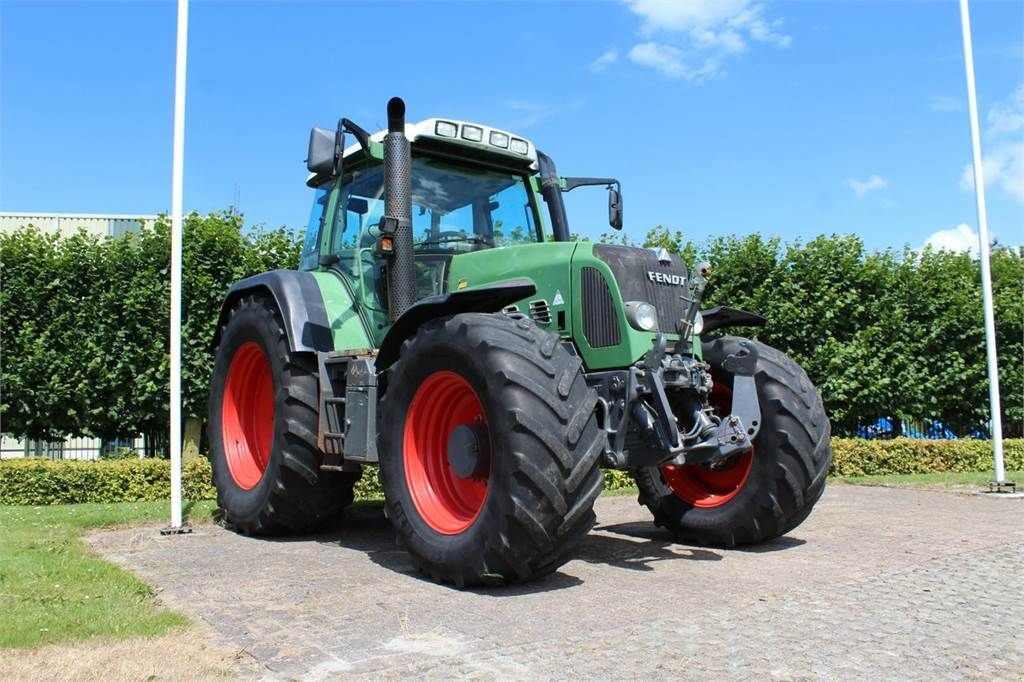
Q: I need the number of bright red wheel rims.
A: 3